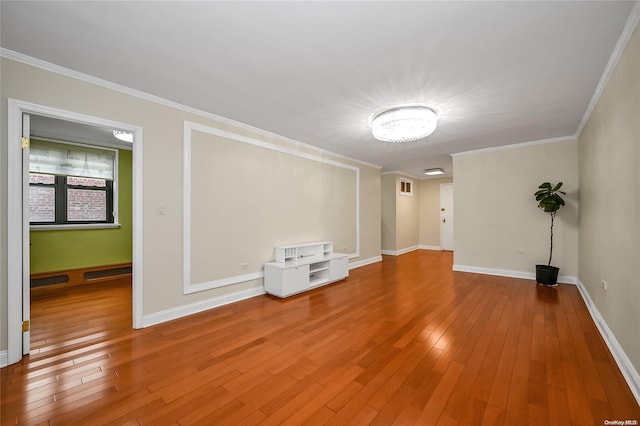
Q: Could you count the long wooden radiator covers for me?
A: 1